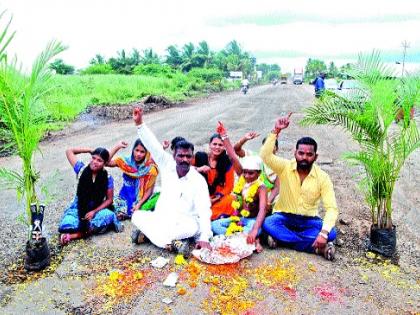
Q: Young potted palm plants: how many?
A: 2